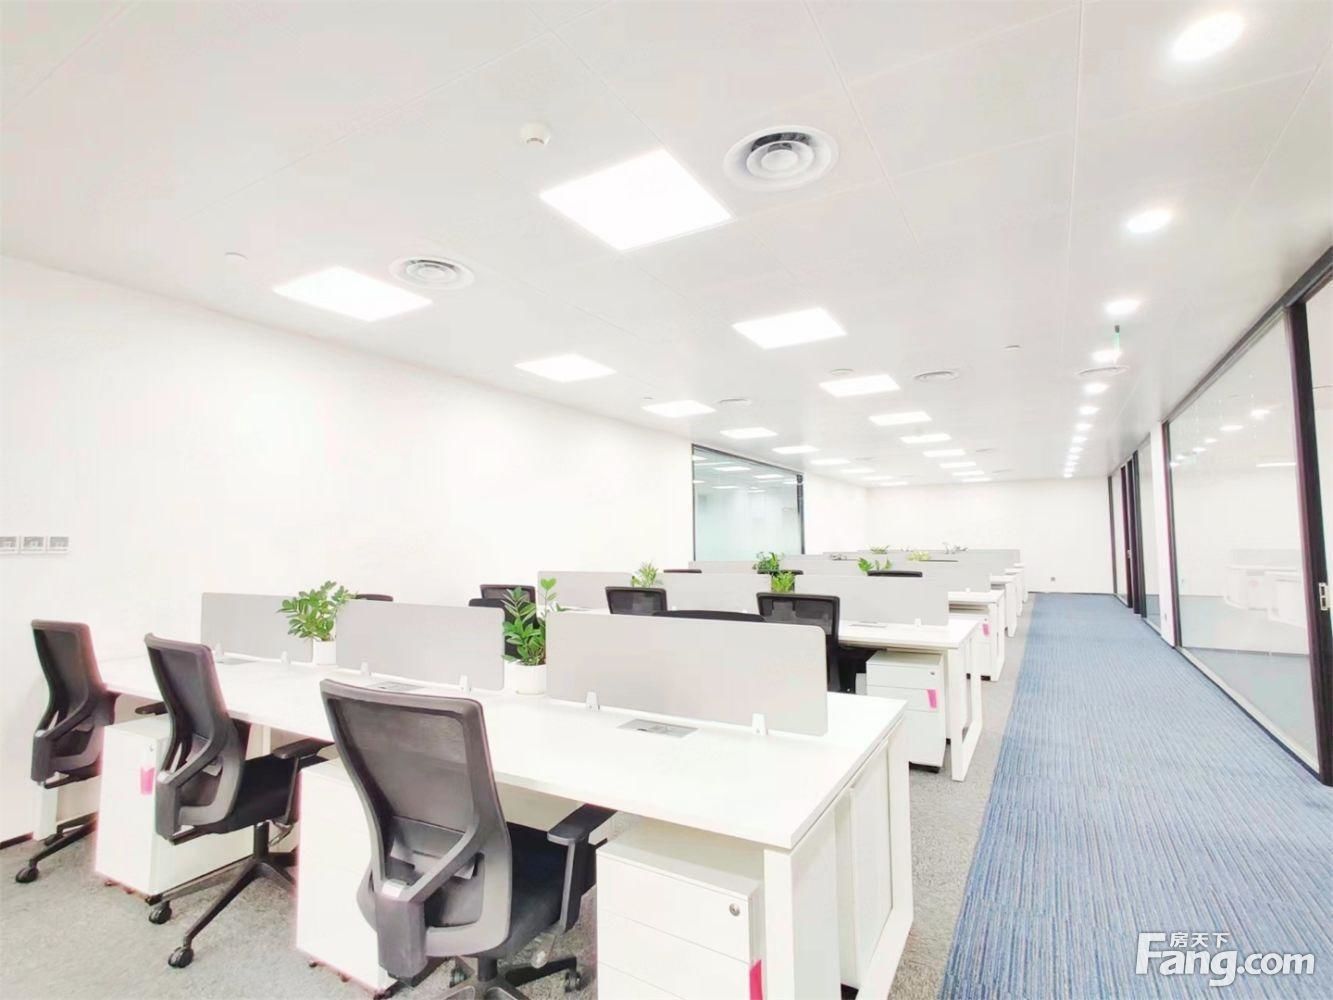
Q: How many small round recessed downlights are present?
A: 13